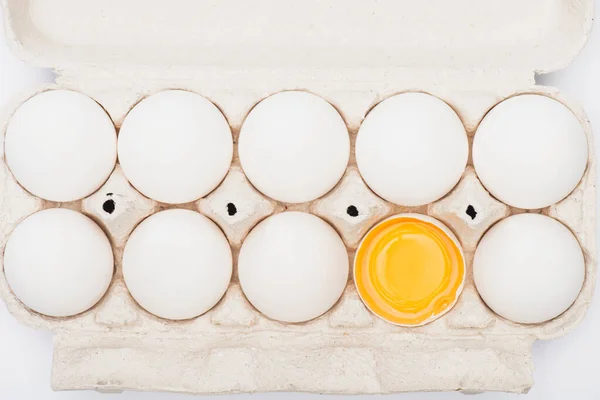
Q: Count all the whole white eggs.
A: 9